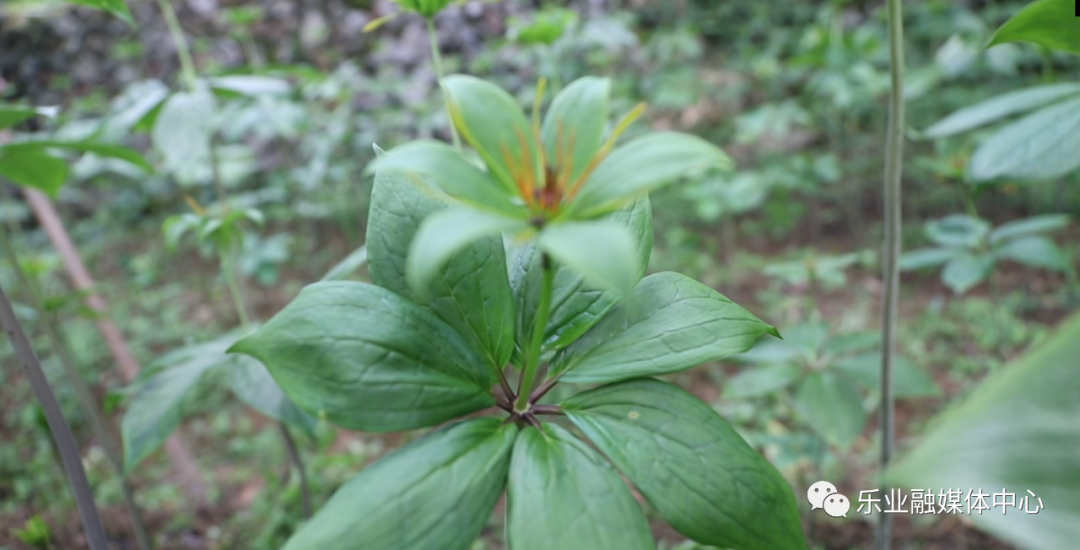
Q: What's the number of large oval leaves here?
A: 7